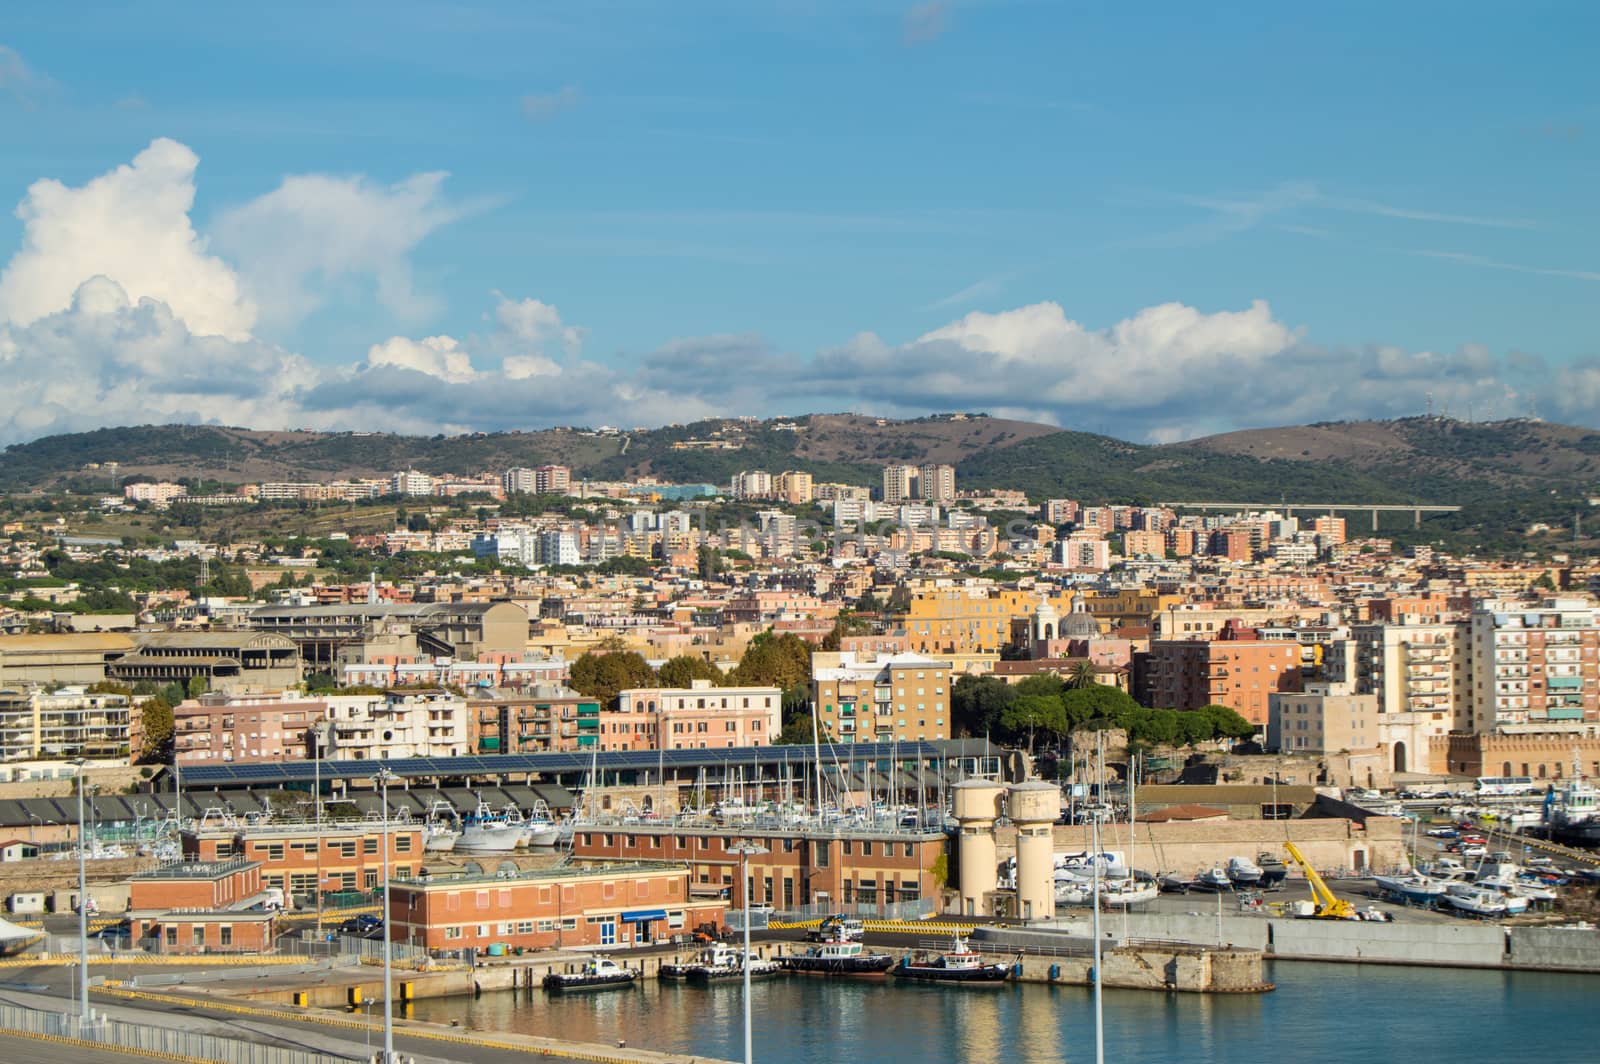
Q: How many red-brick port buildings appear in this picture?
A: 4